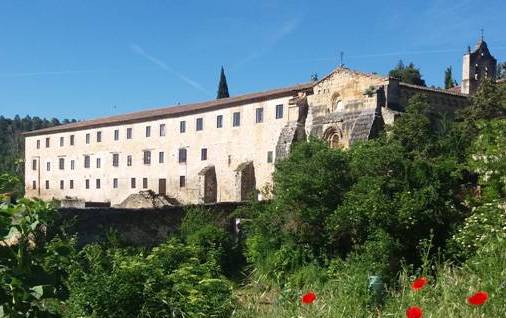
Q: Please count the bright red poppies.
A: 4